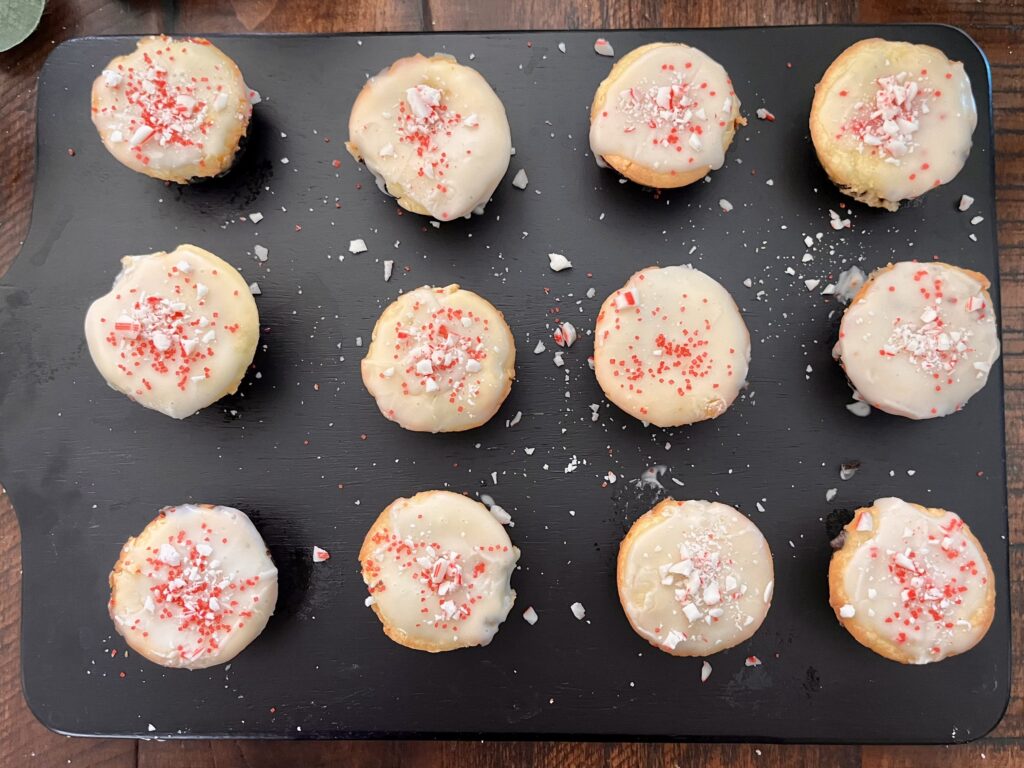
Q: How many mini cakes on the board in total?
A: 12